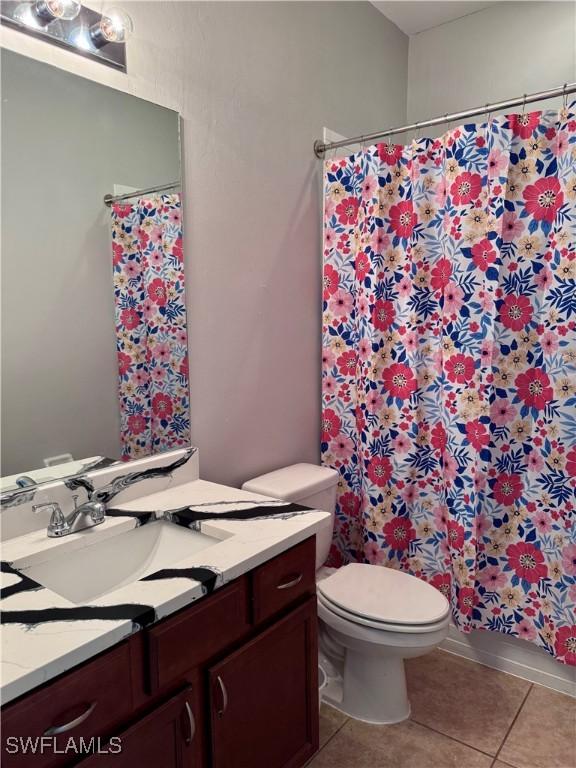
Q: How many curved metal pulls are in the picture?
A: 4